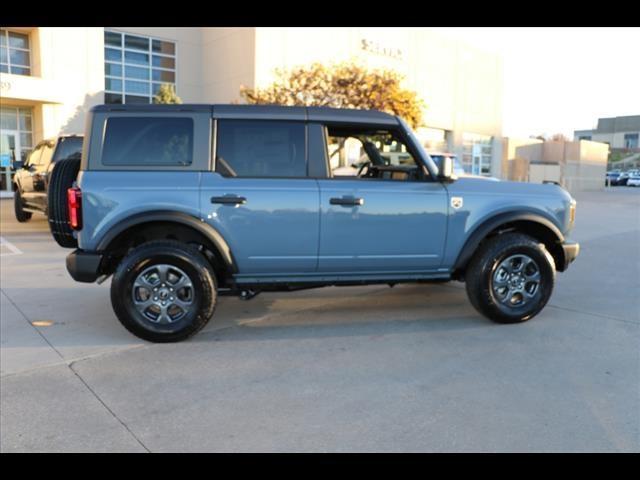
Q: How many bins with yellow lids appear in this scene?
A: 0